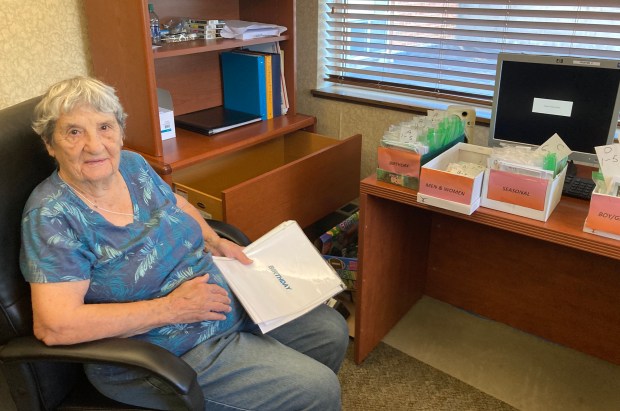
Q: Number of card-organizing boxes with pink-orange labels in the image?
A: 4